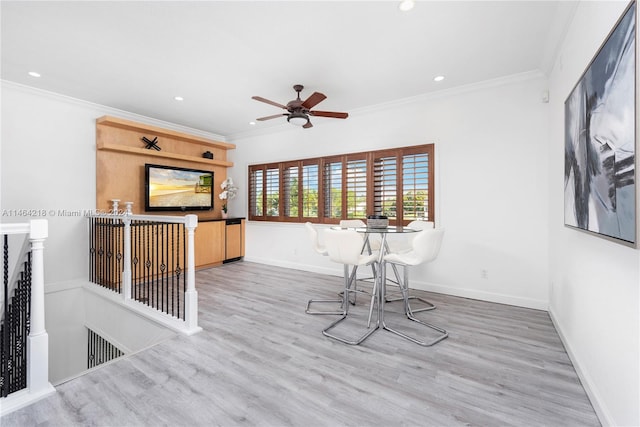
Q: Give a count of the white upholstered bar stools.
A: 5